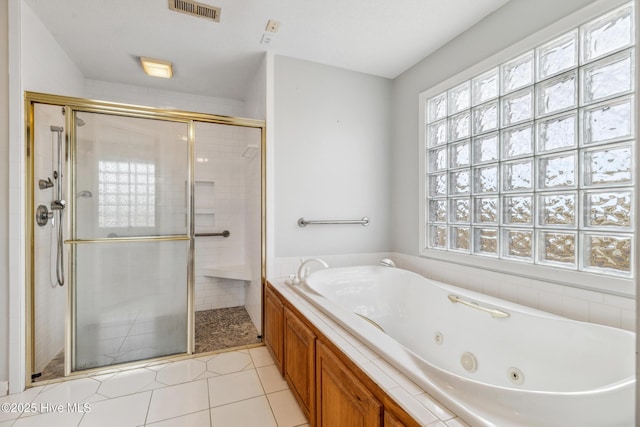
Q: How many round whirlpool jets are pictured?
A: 3